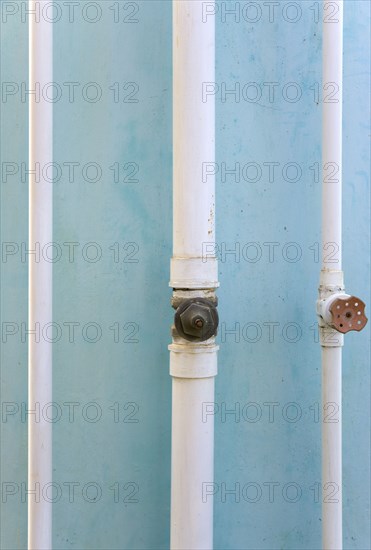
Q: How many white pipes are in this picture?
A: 3